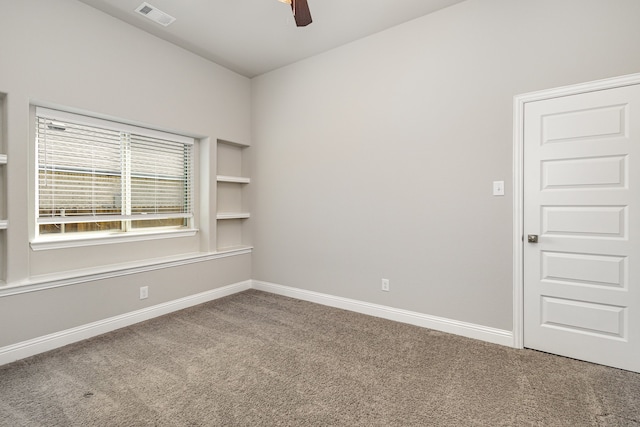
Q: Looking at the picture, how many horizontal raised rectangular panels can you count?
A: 5